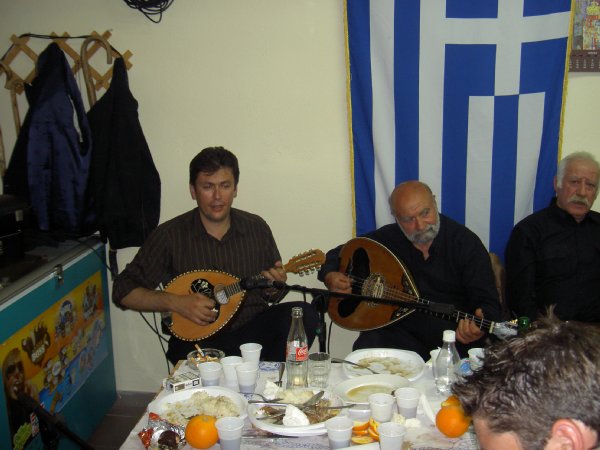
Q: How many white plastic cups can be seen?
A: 11